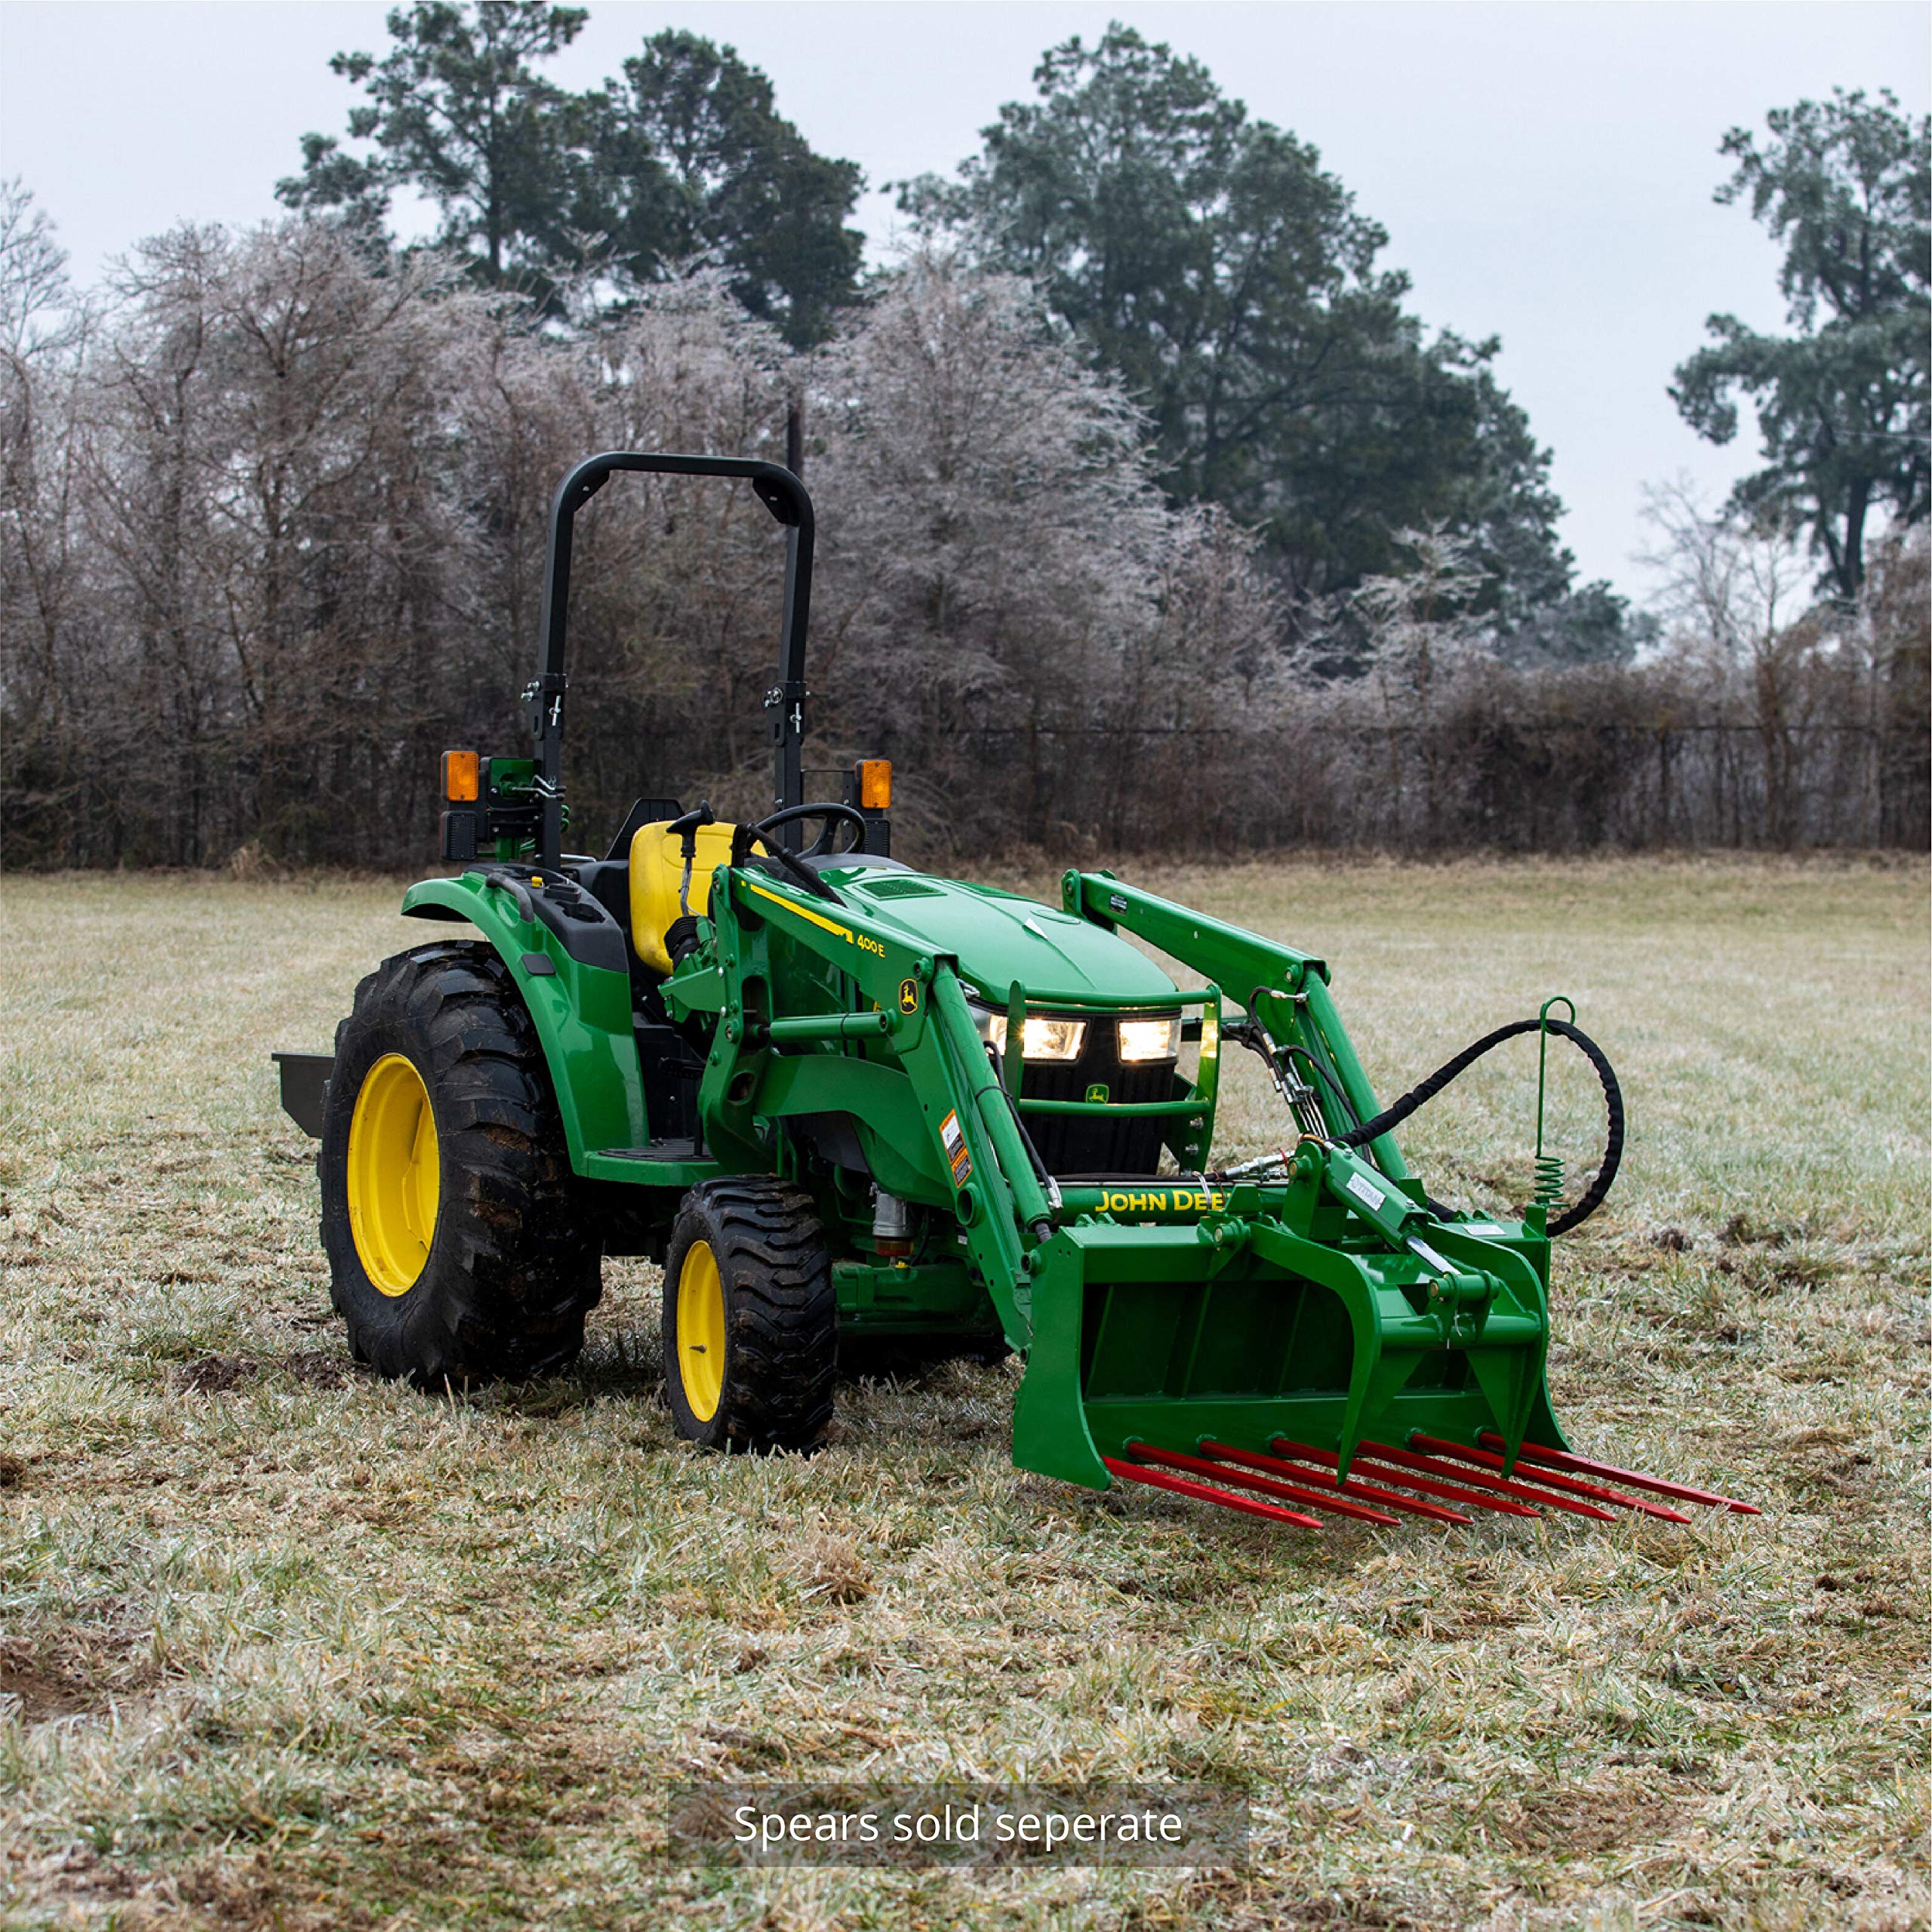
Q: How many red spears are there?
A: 7